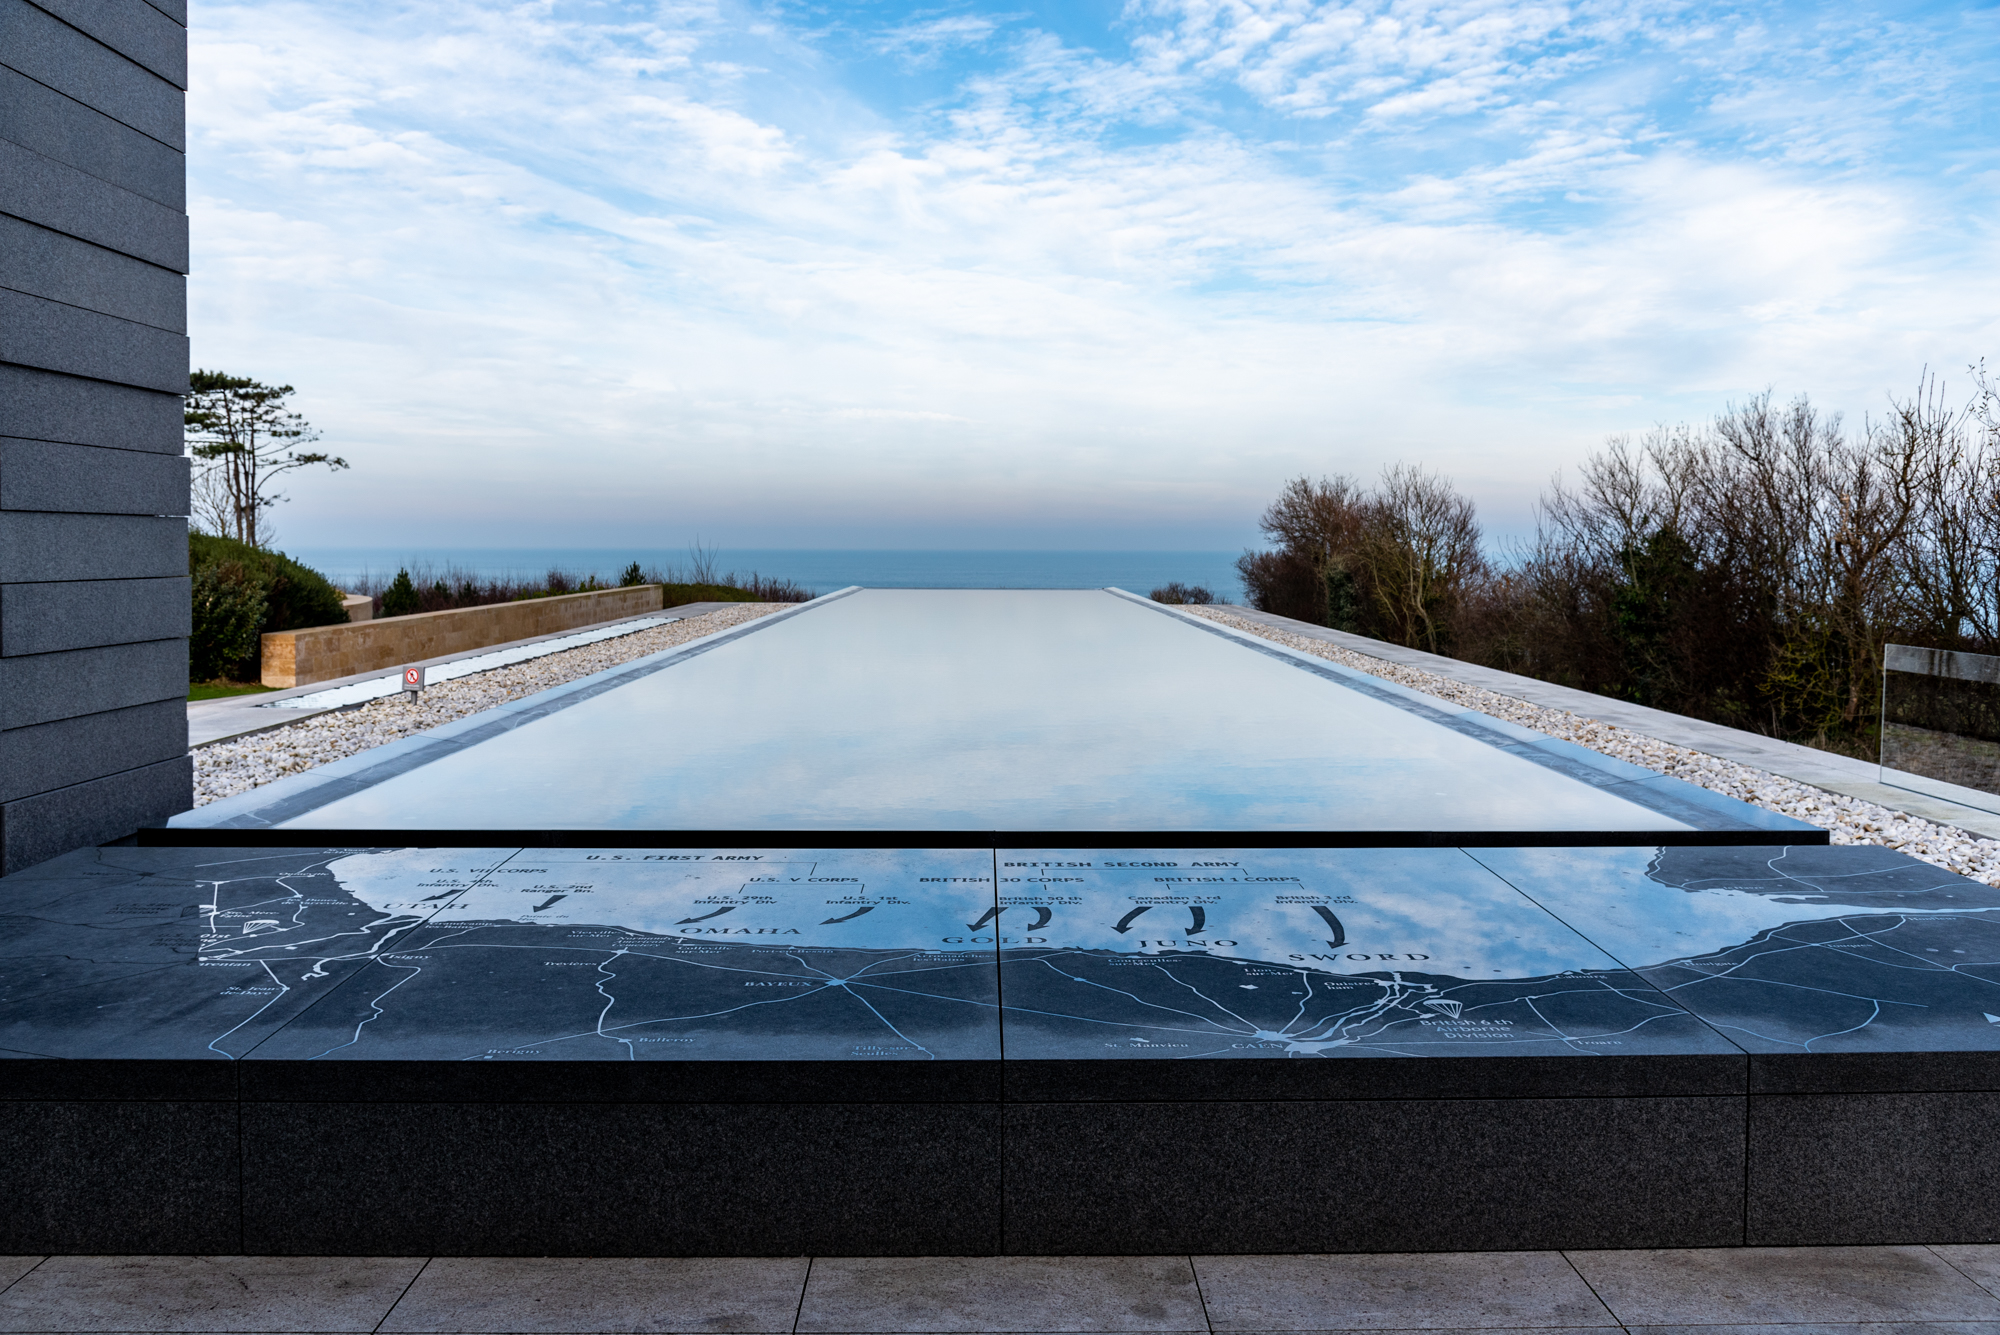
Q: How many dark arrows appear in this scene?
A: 9